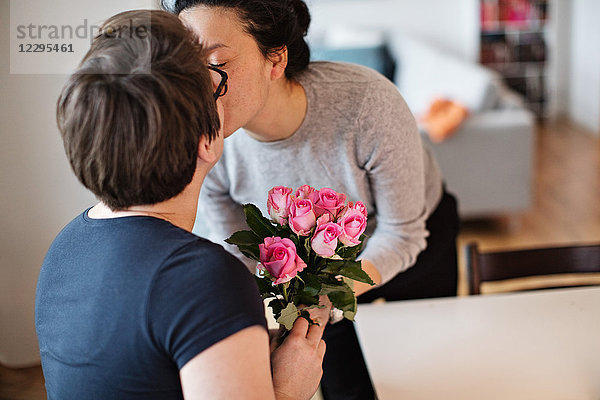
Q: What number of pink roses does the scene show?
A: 8